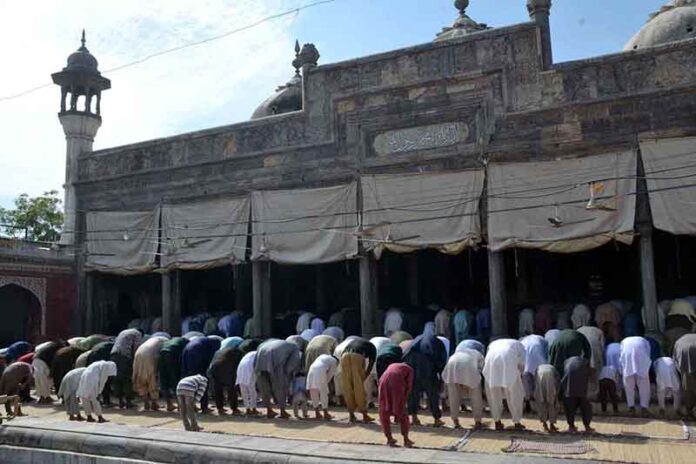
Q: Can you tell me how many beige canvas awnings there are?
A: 6